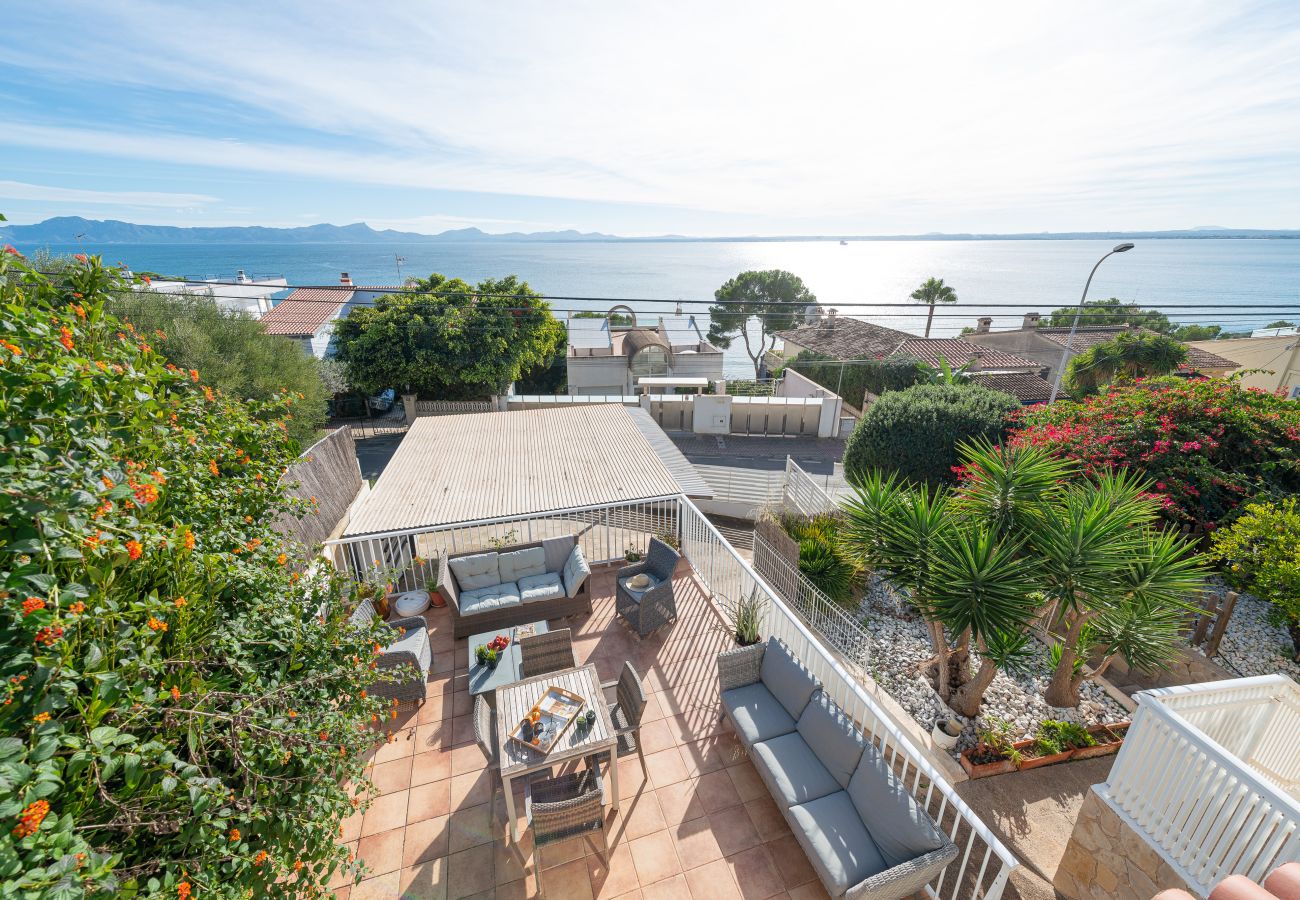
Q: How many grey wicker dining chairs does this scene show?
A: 4